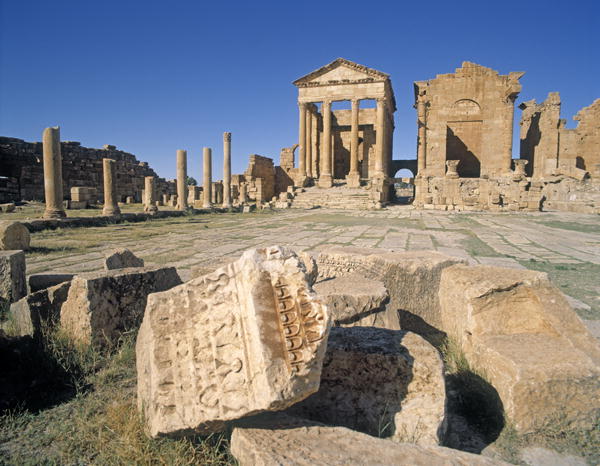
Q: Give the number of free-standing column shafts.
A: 6